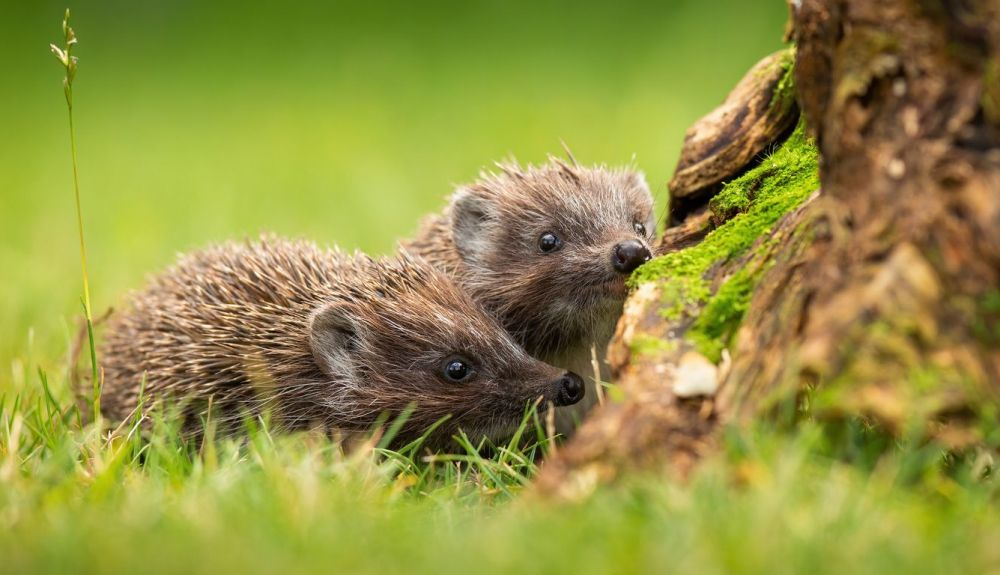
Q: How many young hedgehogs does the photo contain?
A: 2